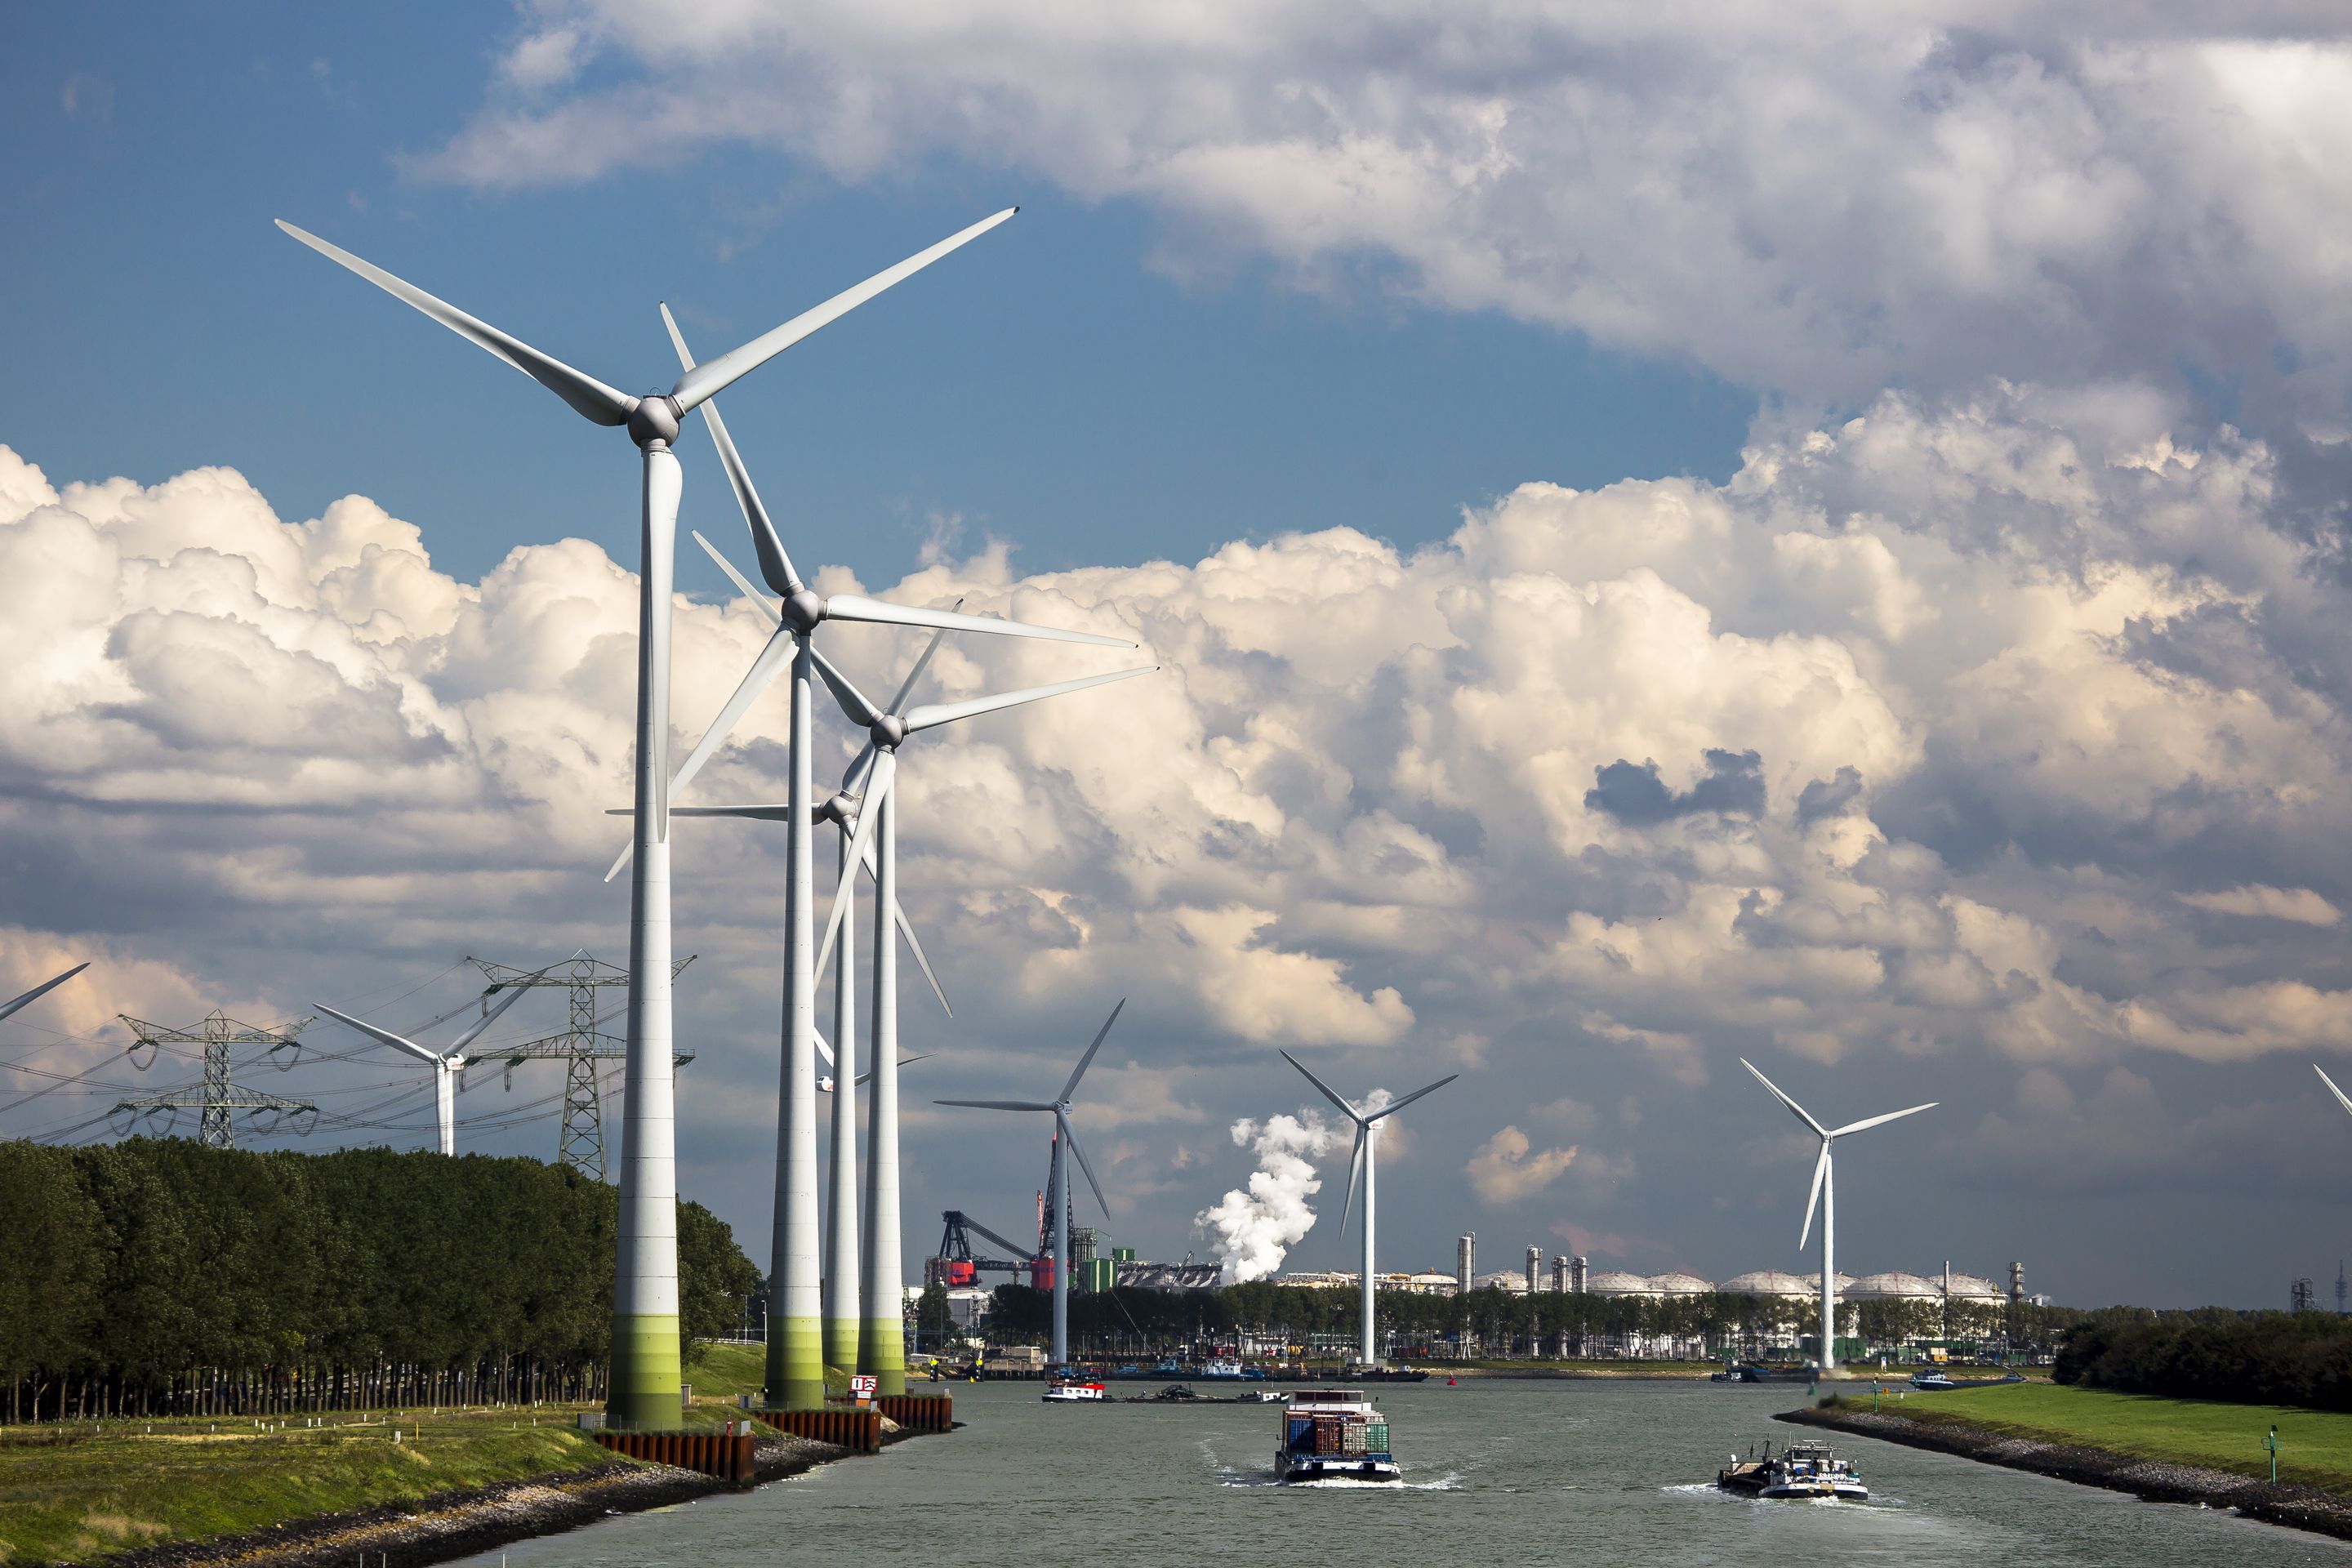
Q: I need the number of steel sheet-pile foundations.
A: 3